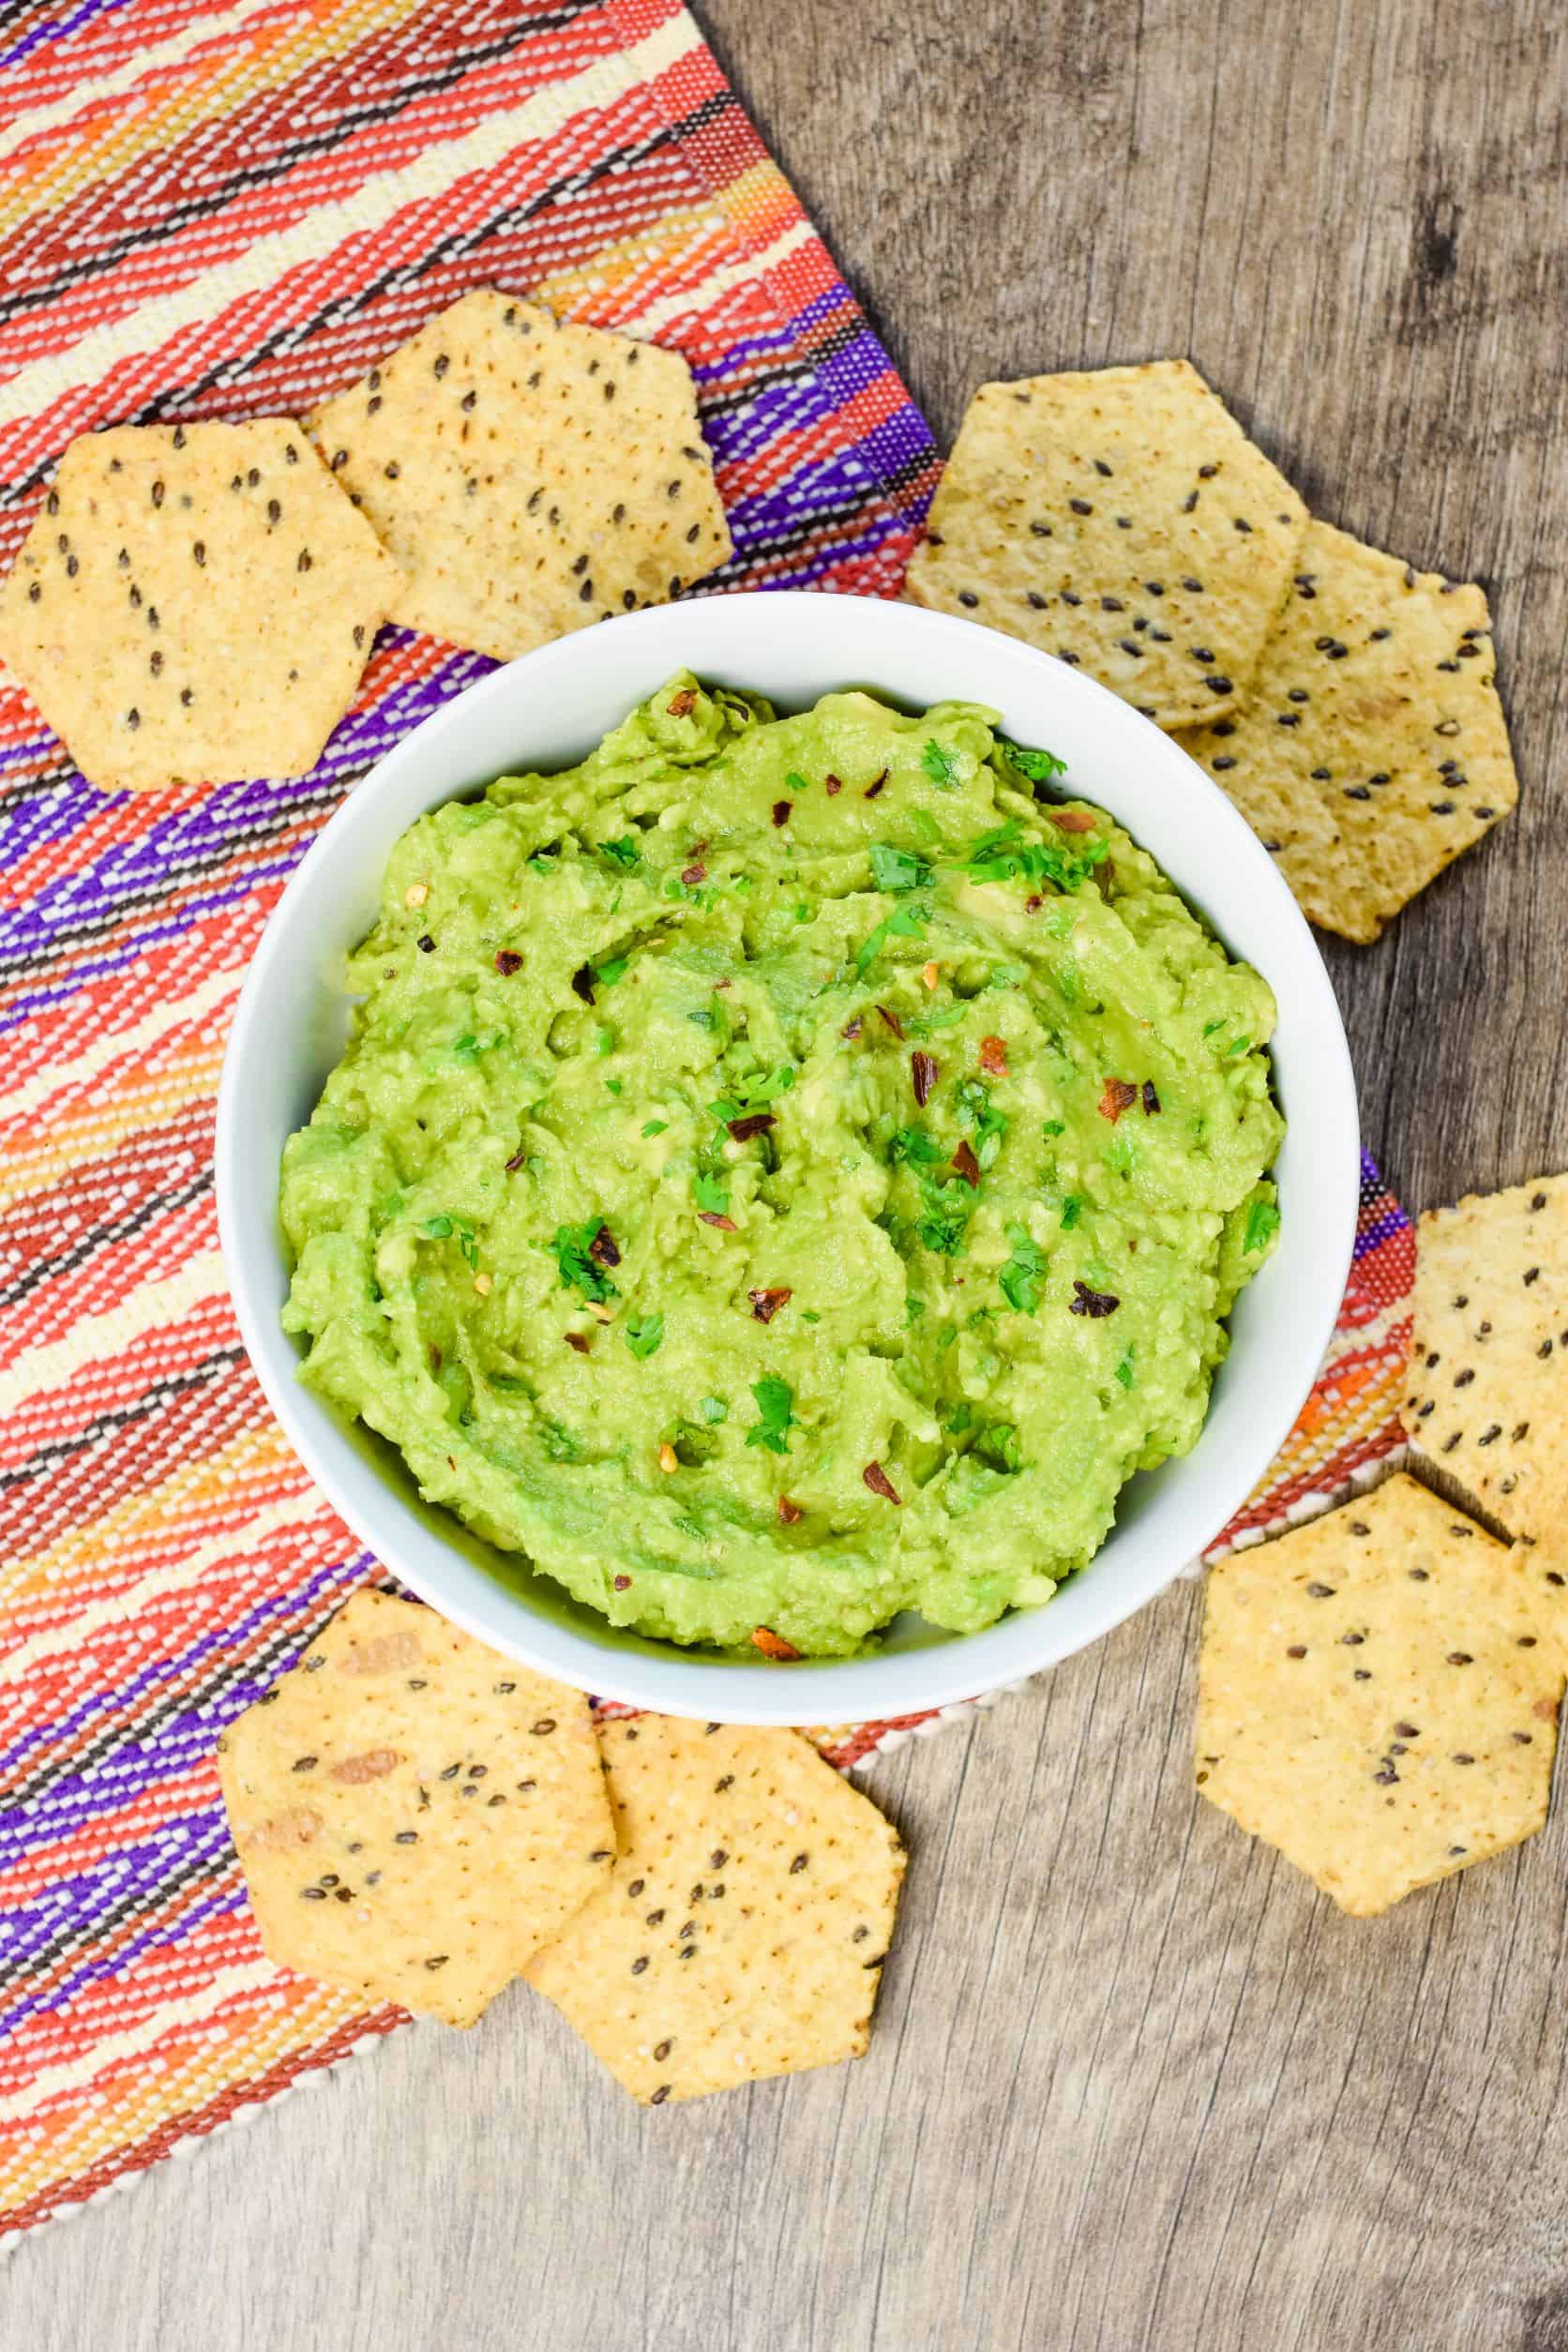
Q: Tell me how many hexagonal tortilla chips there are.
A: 8